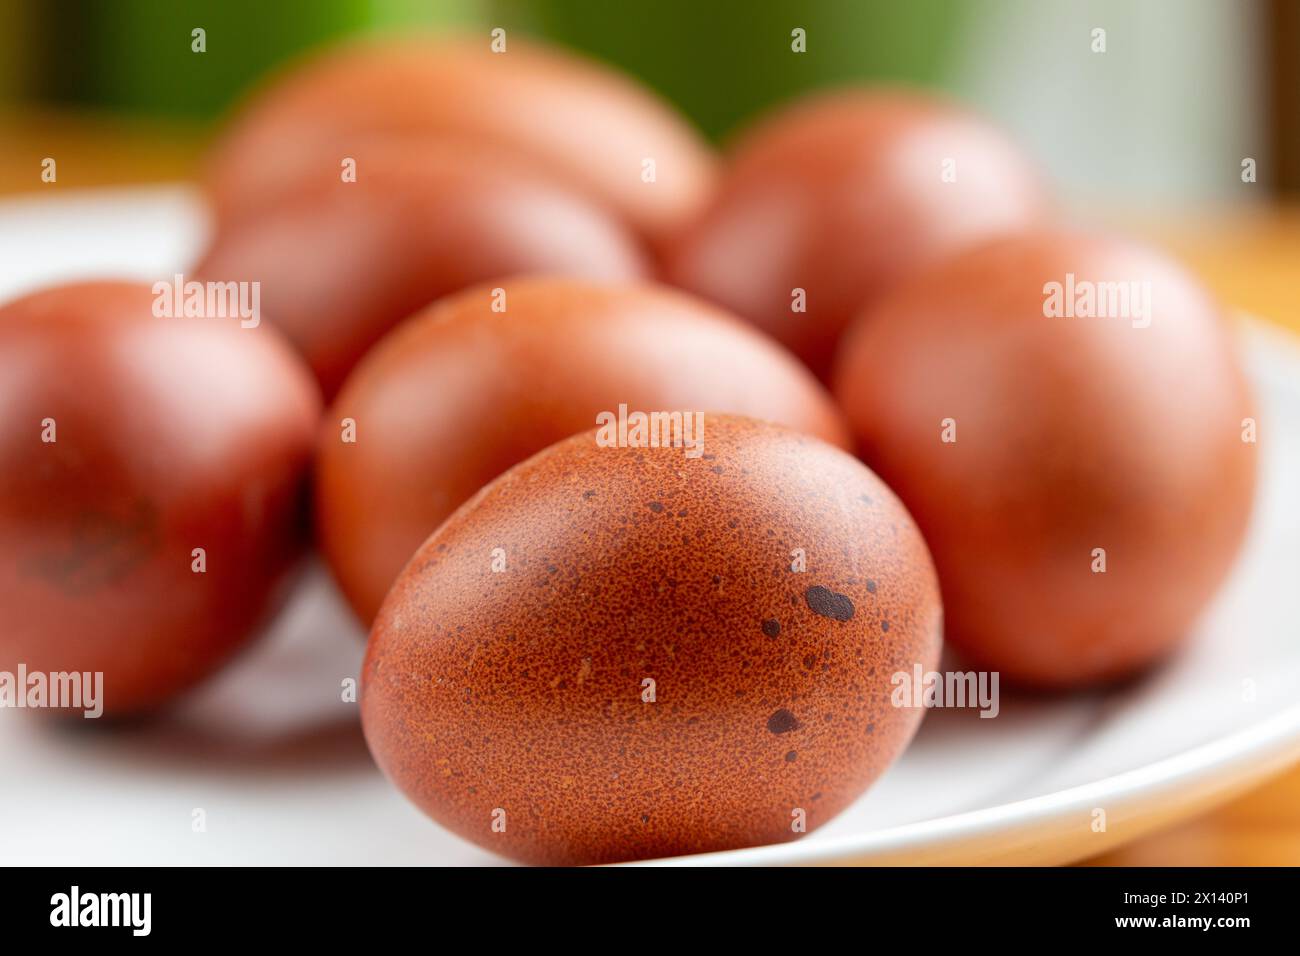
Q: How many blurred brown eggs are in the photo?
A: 6